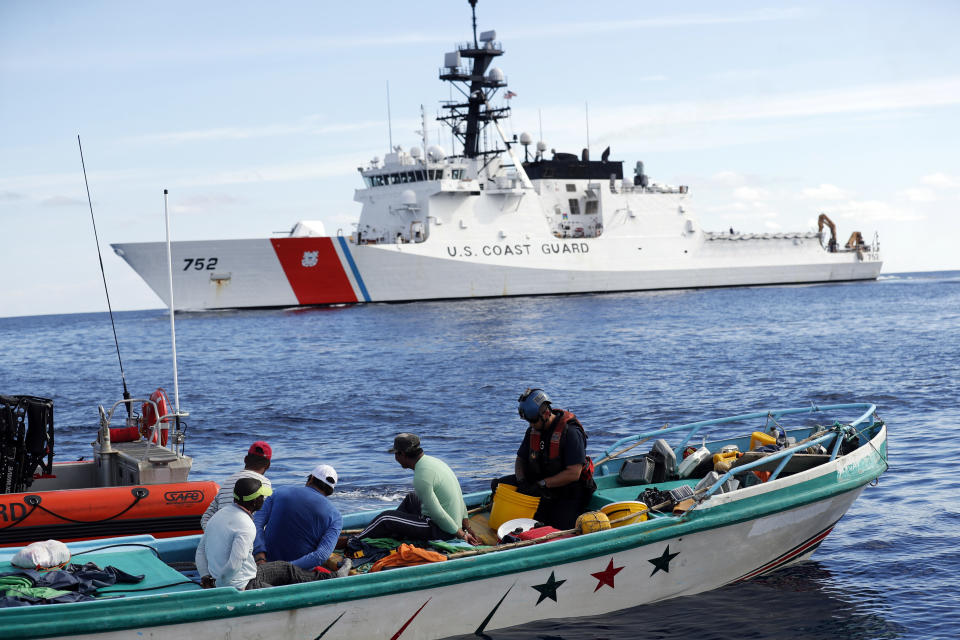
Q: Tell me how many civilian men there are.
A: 4